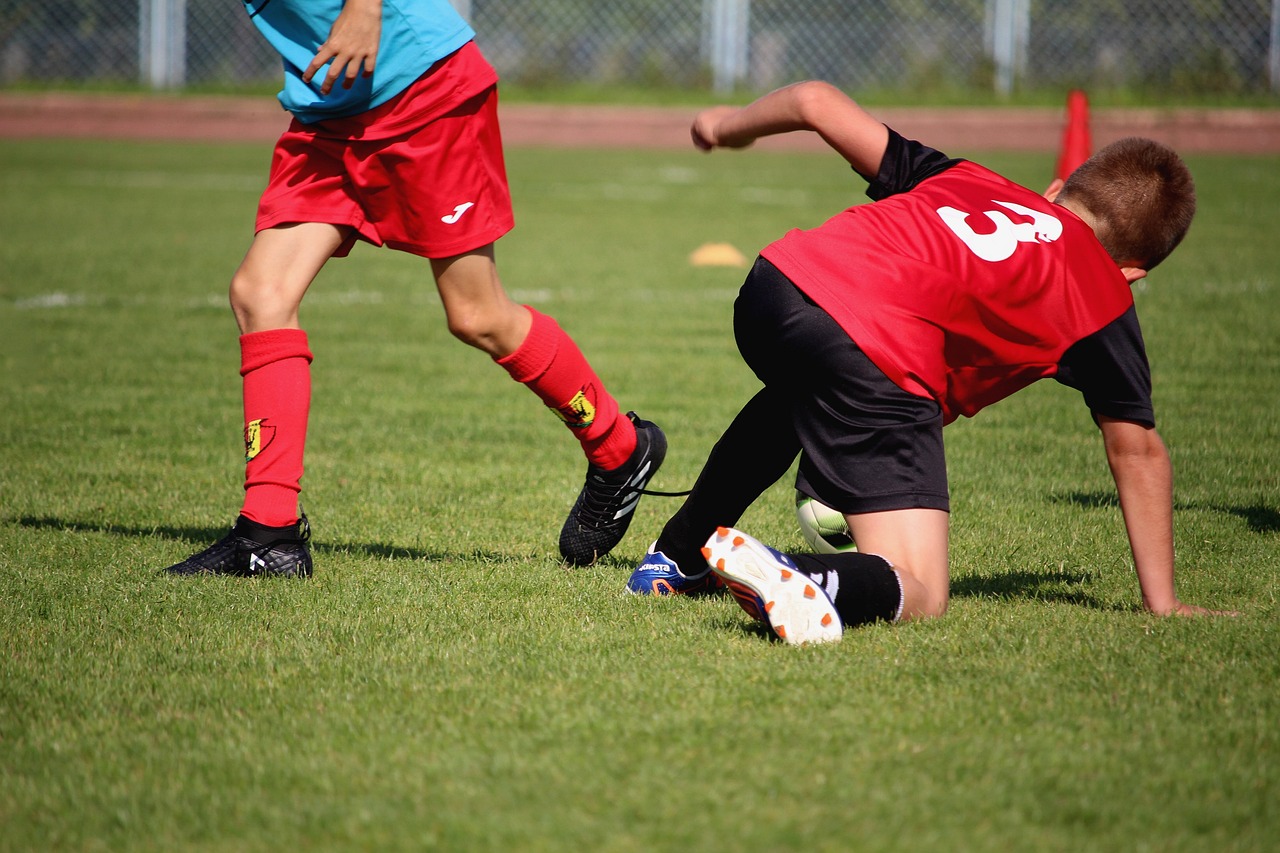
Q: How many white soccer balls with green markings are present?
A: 1